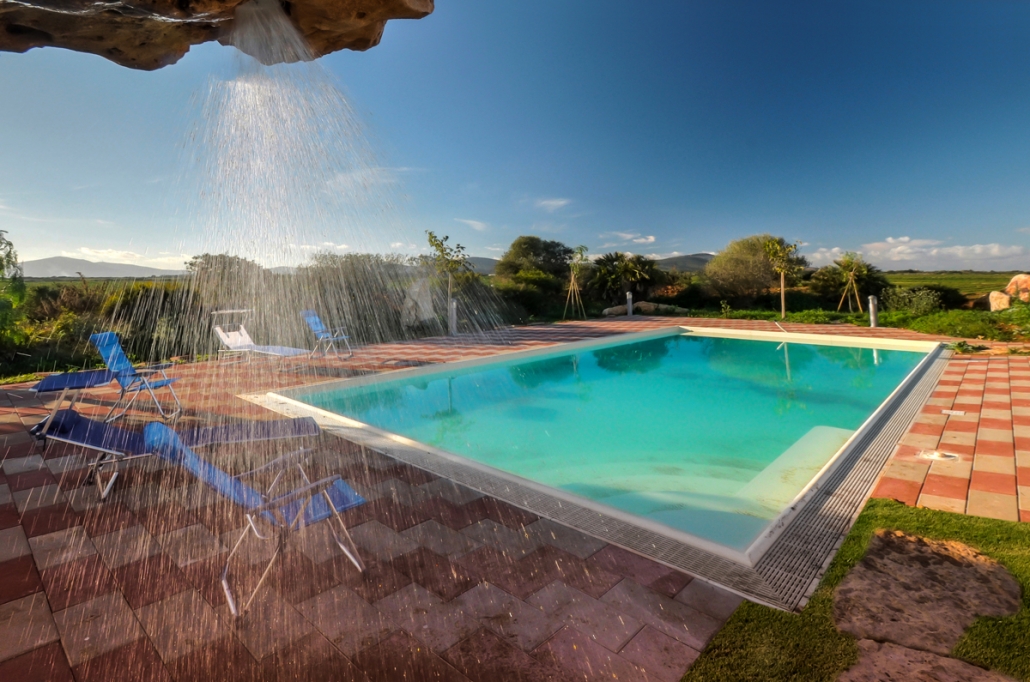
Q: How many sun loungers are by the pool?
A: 5